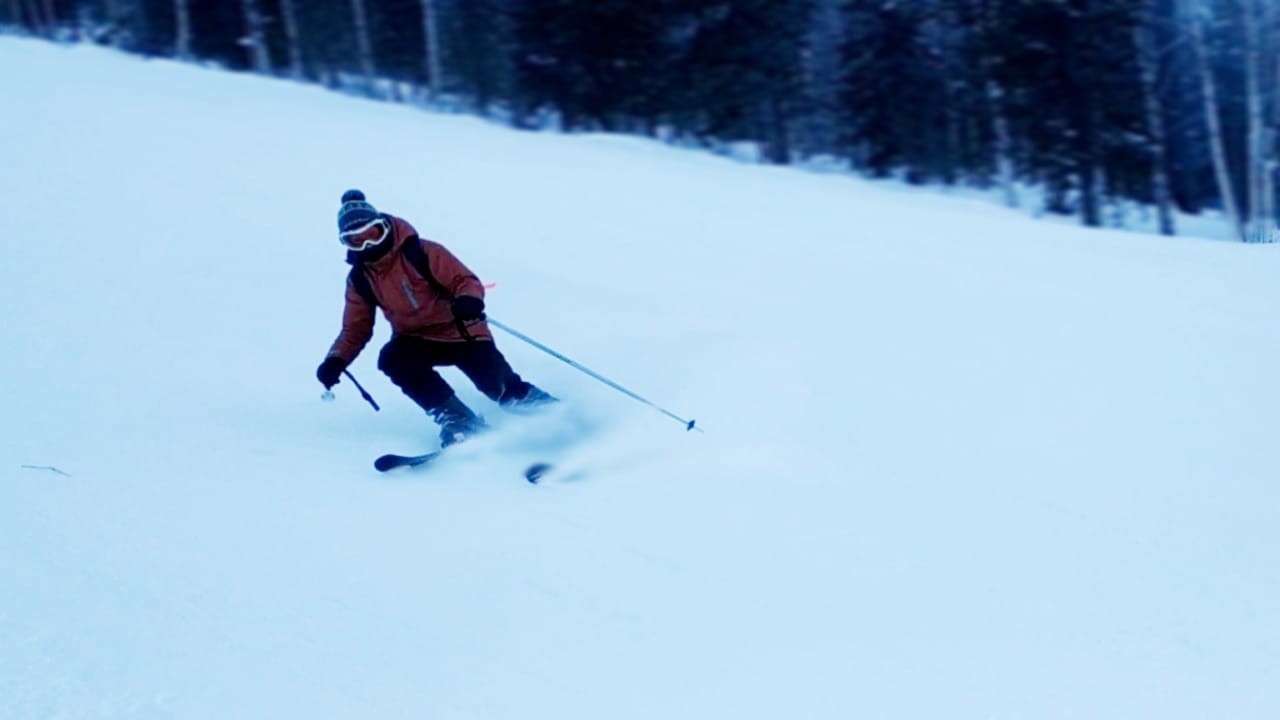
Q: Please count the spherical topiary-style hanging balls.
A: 0